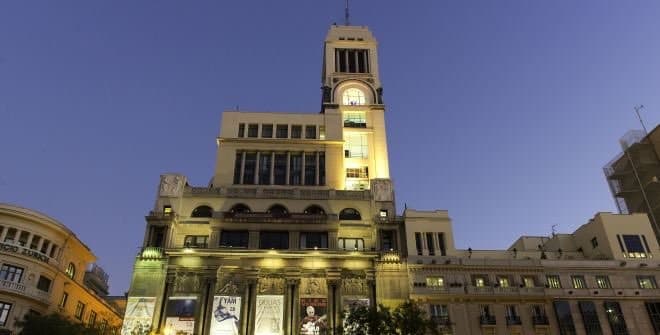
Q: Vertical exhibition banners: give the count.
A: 6